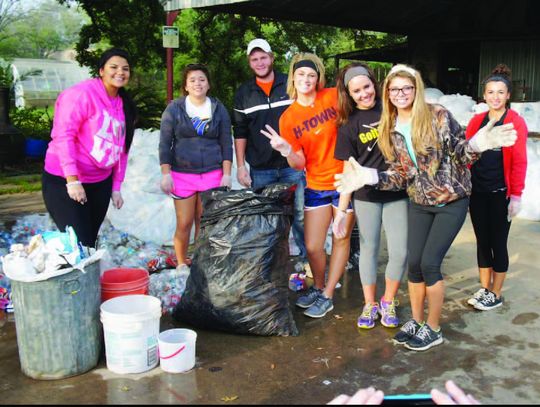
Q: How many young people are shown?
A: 7